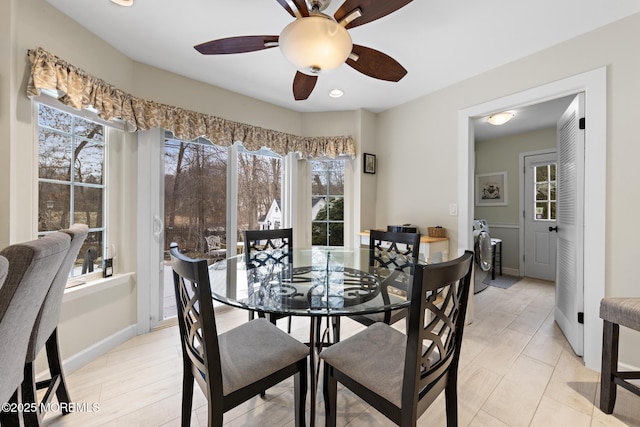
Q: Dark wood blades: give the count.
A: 5